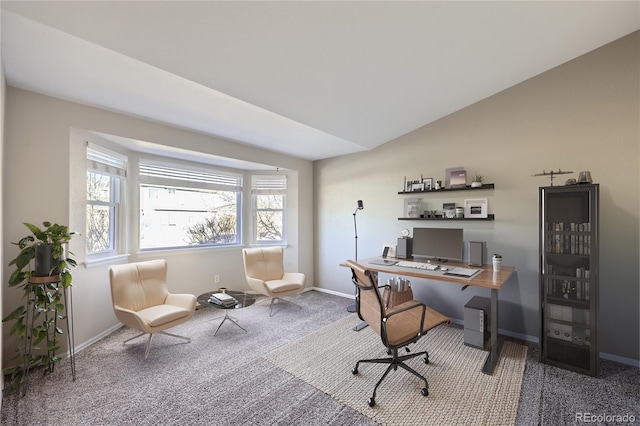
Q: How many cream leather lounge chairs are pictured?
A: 2